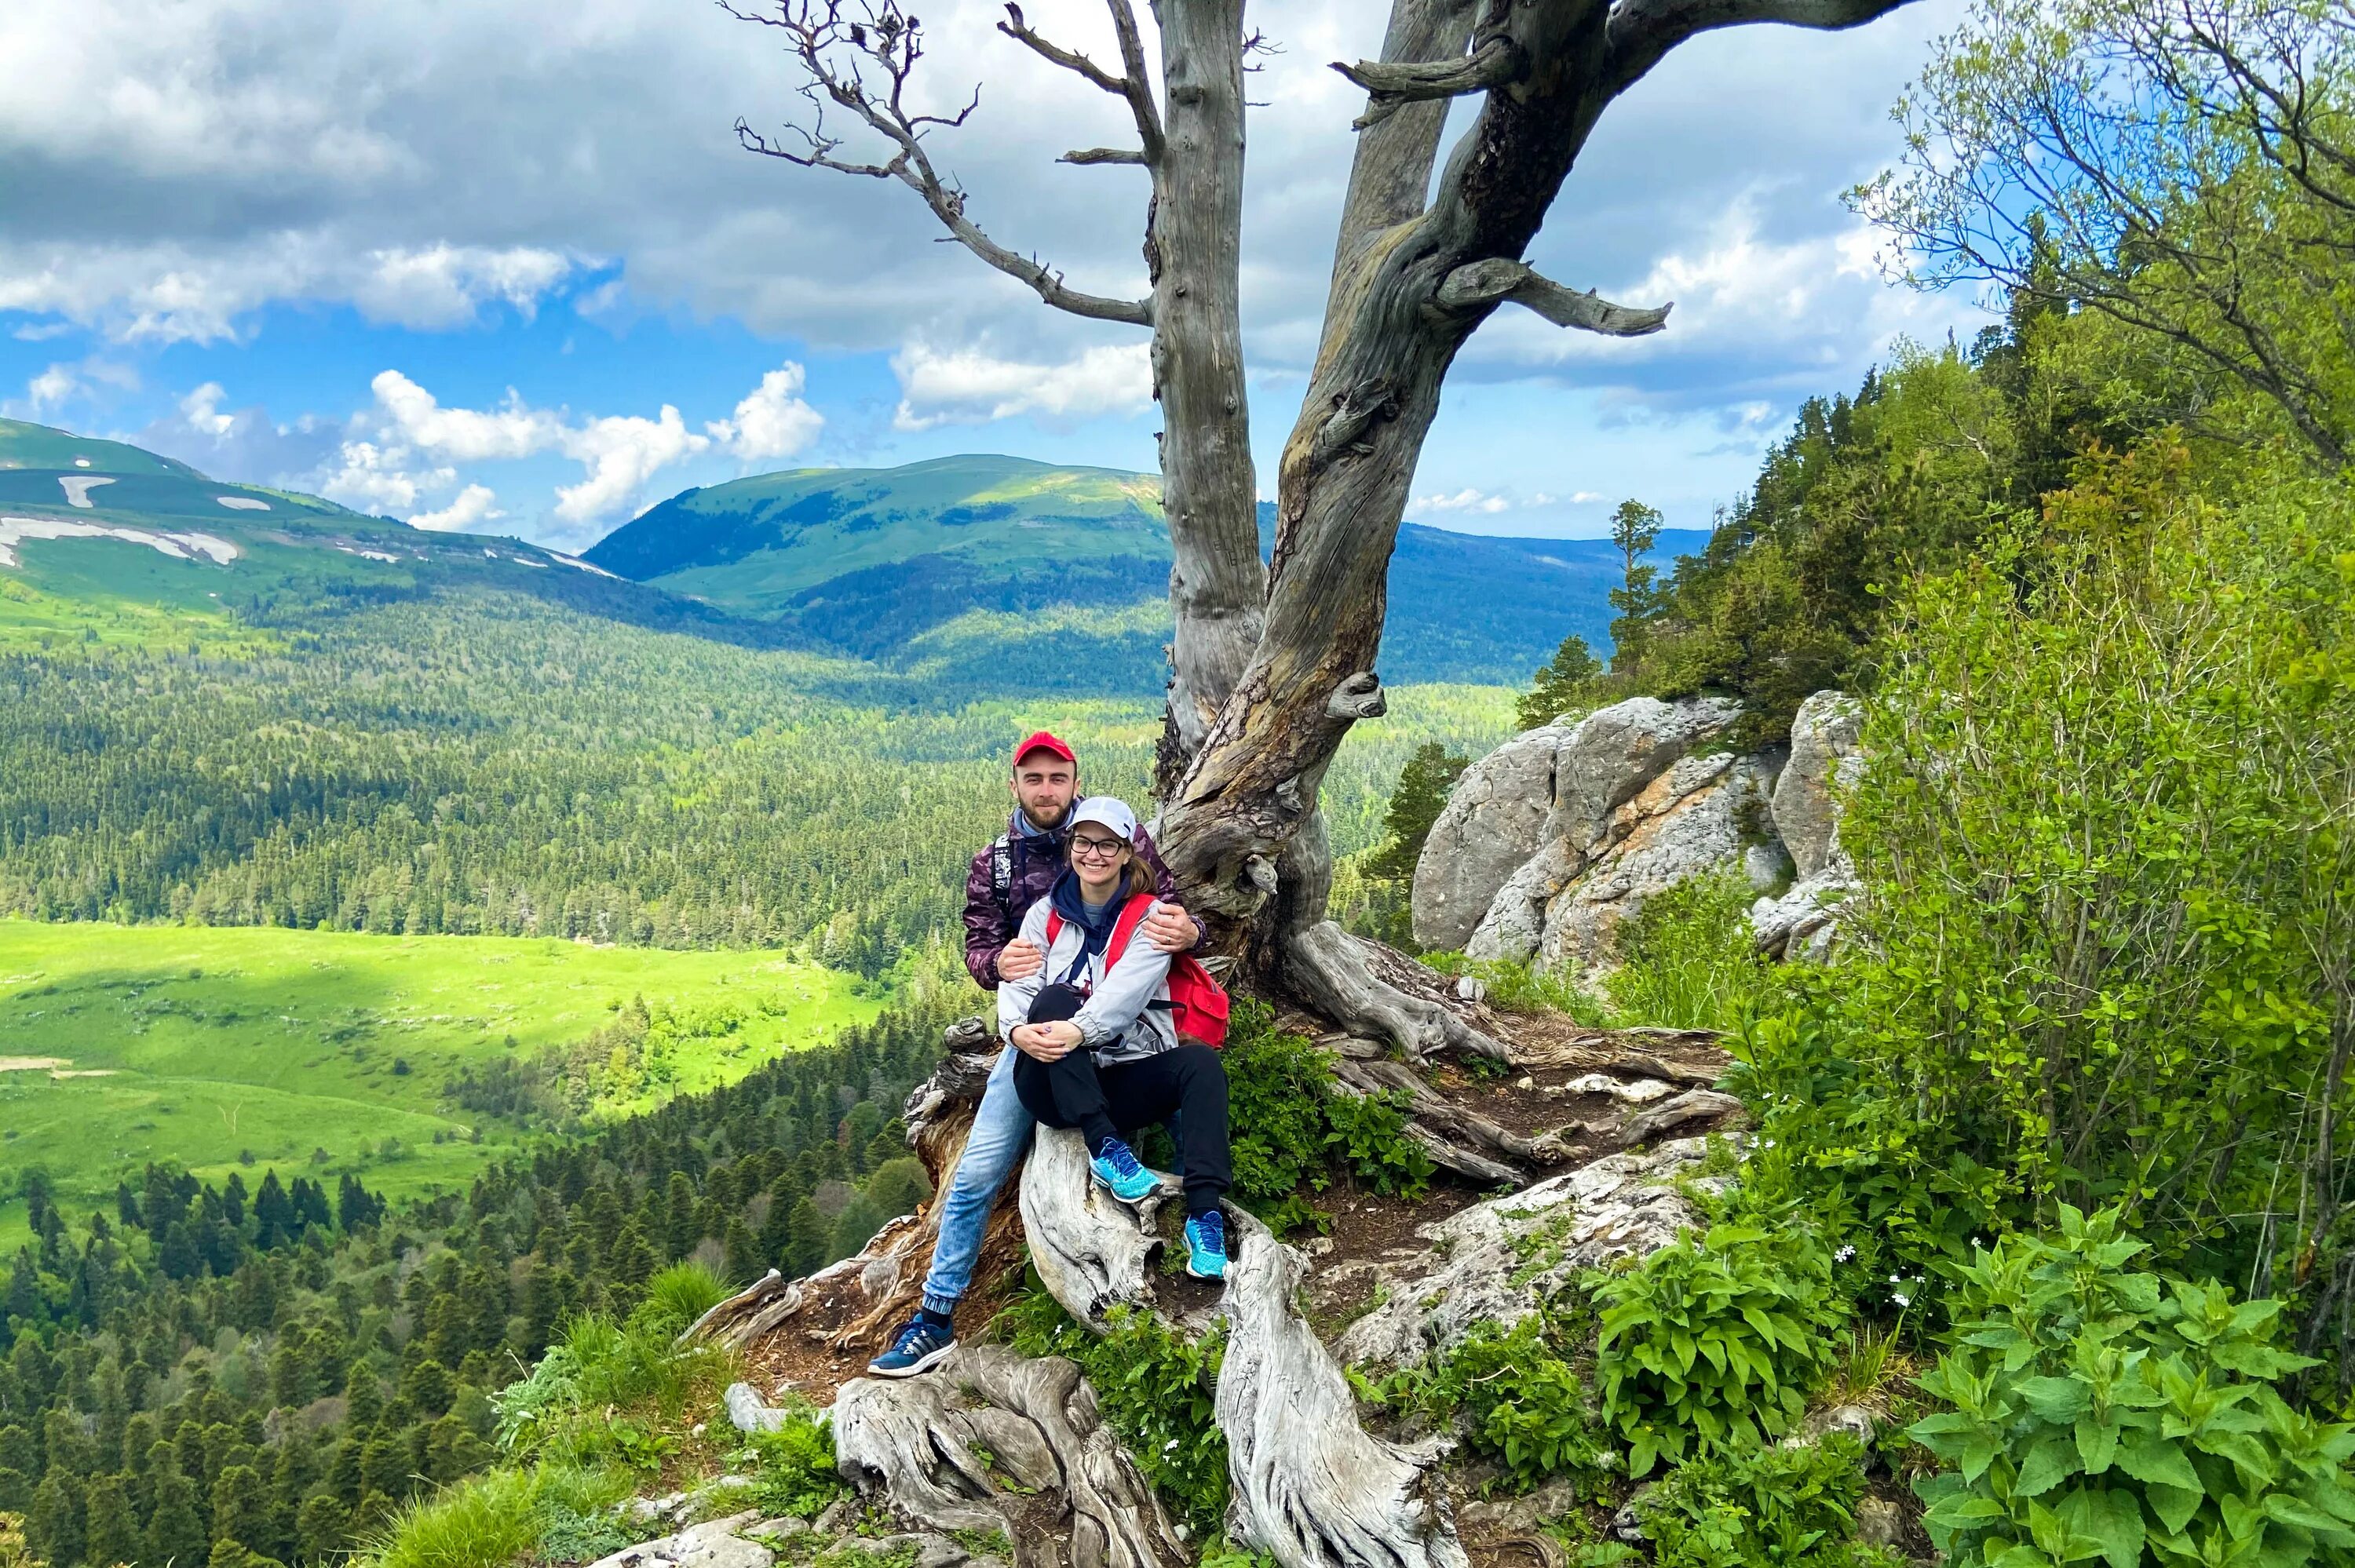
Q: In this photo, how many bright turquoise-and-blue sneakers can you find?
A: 2